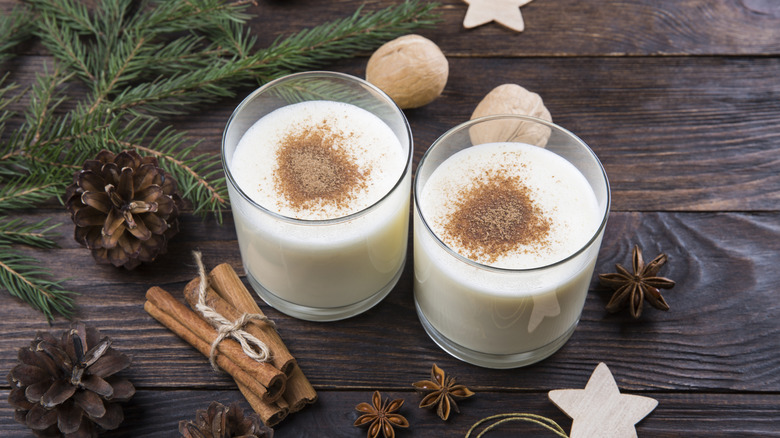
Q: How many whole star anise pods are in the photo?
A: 3